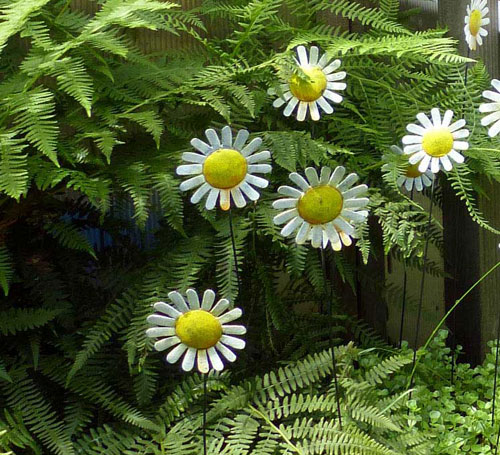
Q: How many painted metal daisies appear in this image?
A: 8